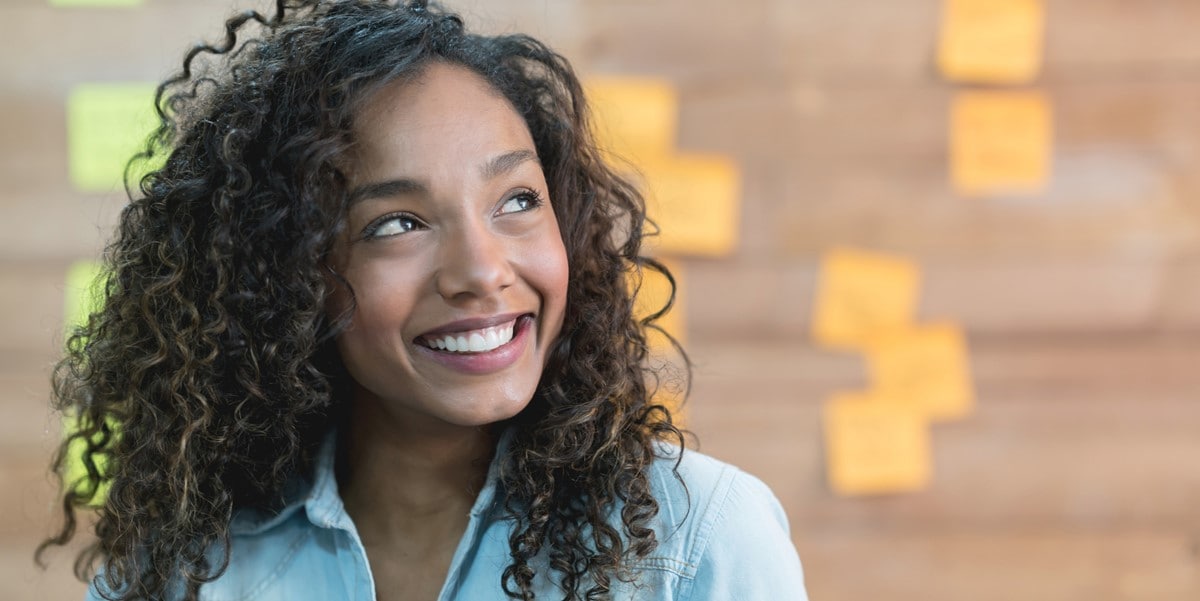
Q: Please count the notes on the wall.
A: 13